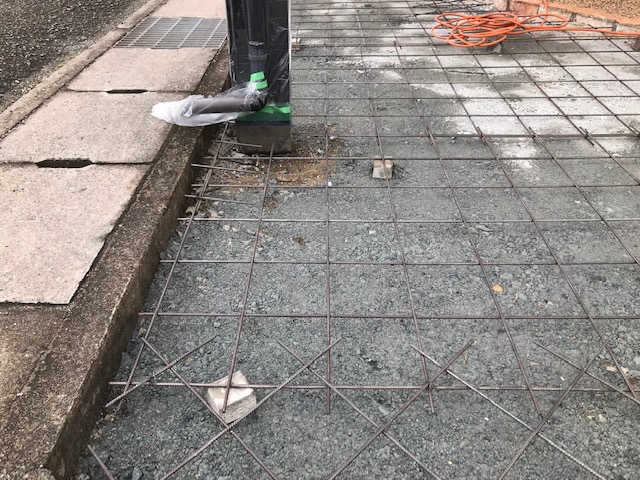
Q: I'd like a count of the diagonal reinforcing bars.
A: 9